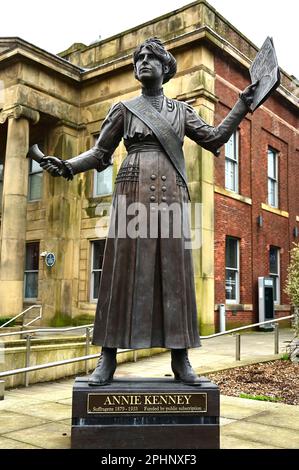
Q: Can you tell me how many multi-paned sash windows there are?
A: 8